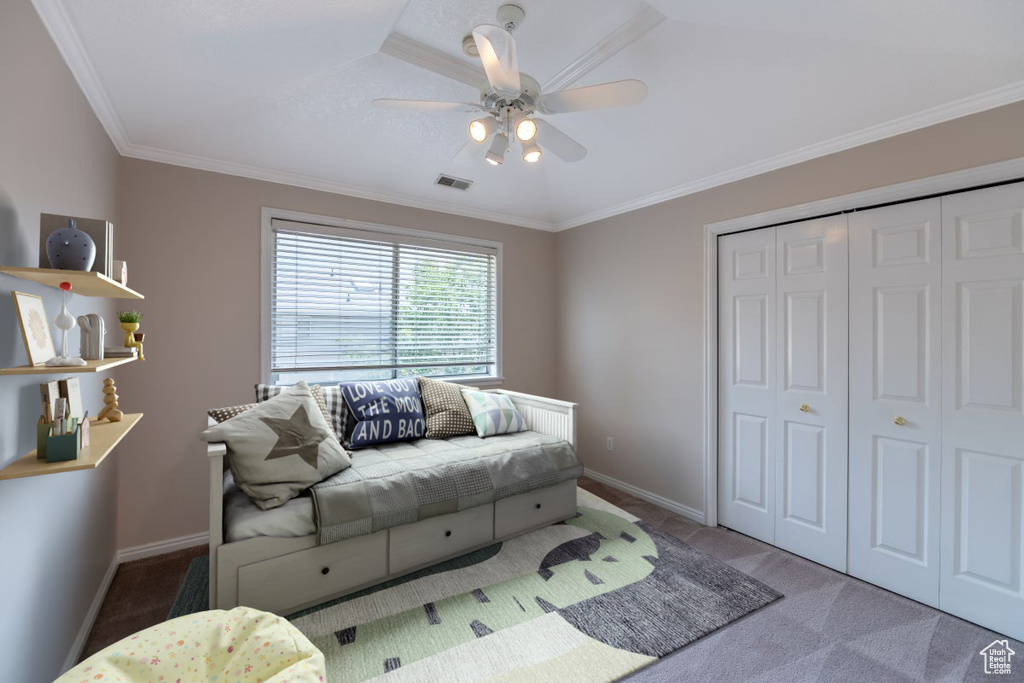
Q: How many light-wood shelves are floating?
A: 3